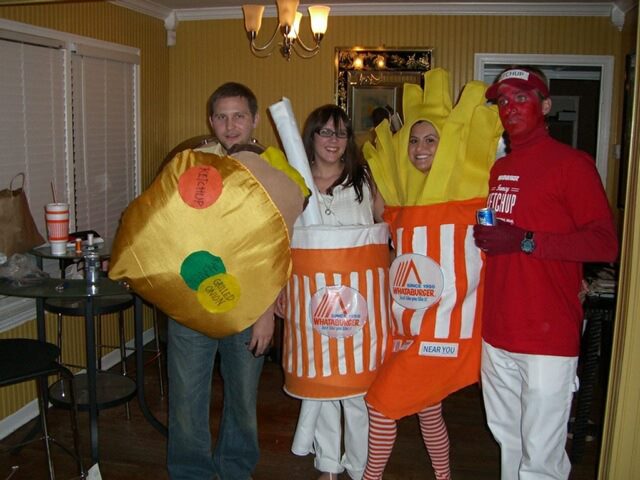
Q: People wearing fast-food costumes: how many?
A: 4